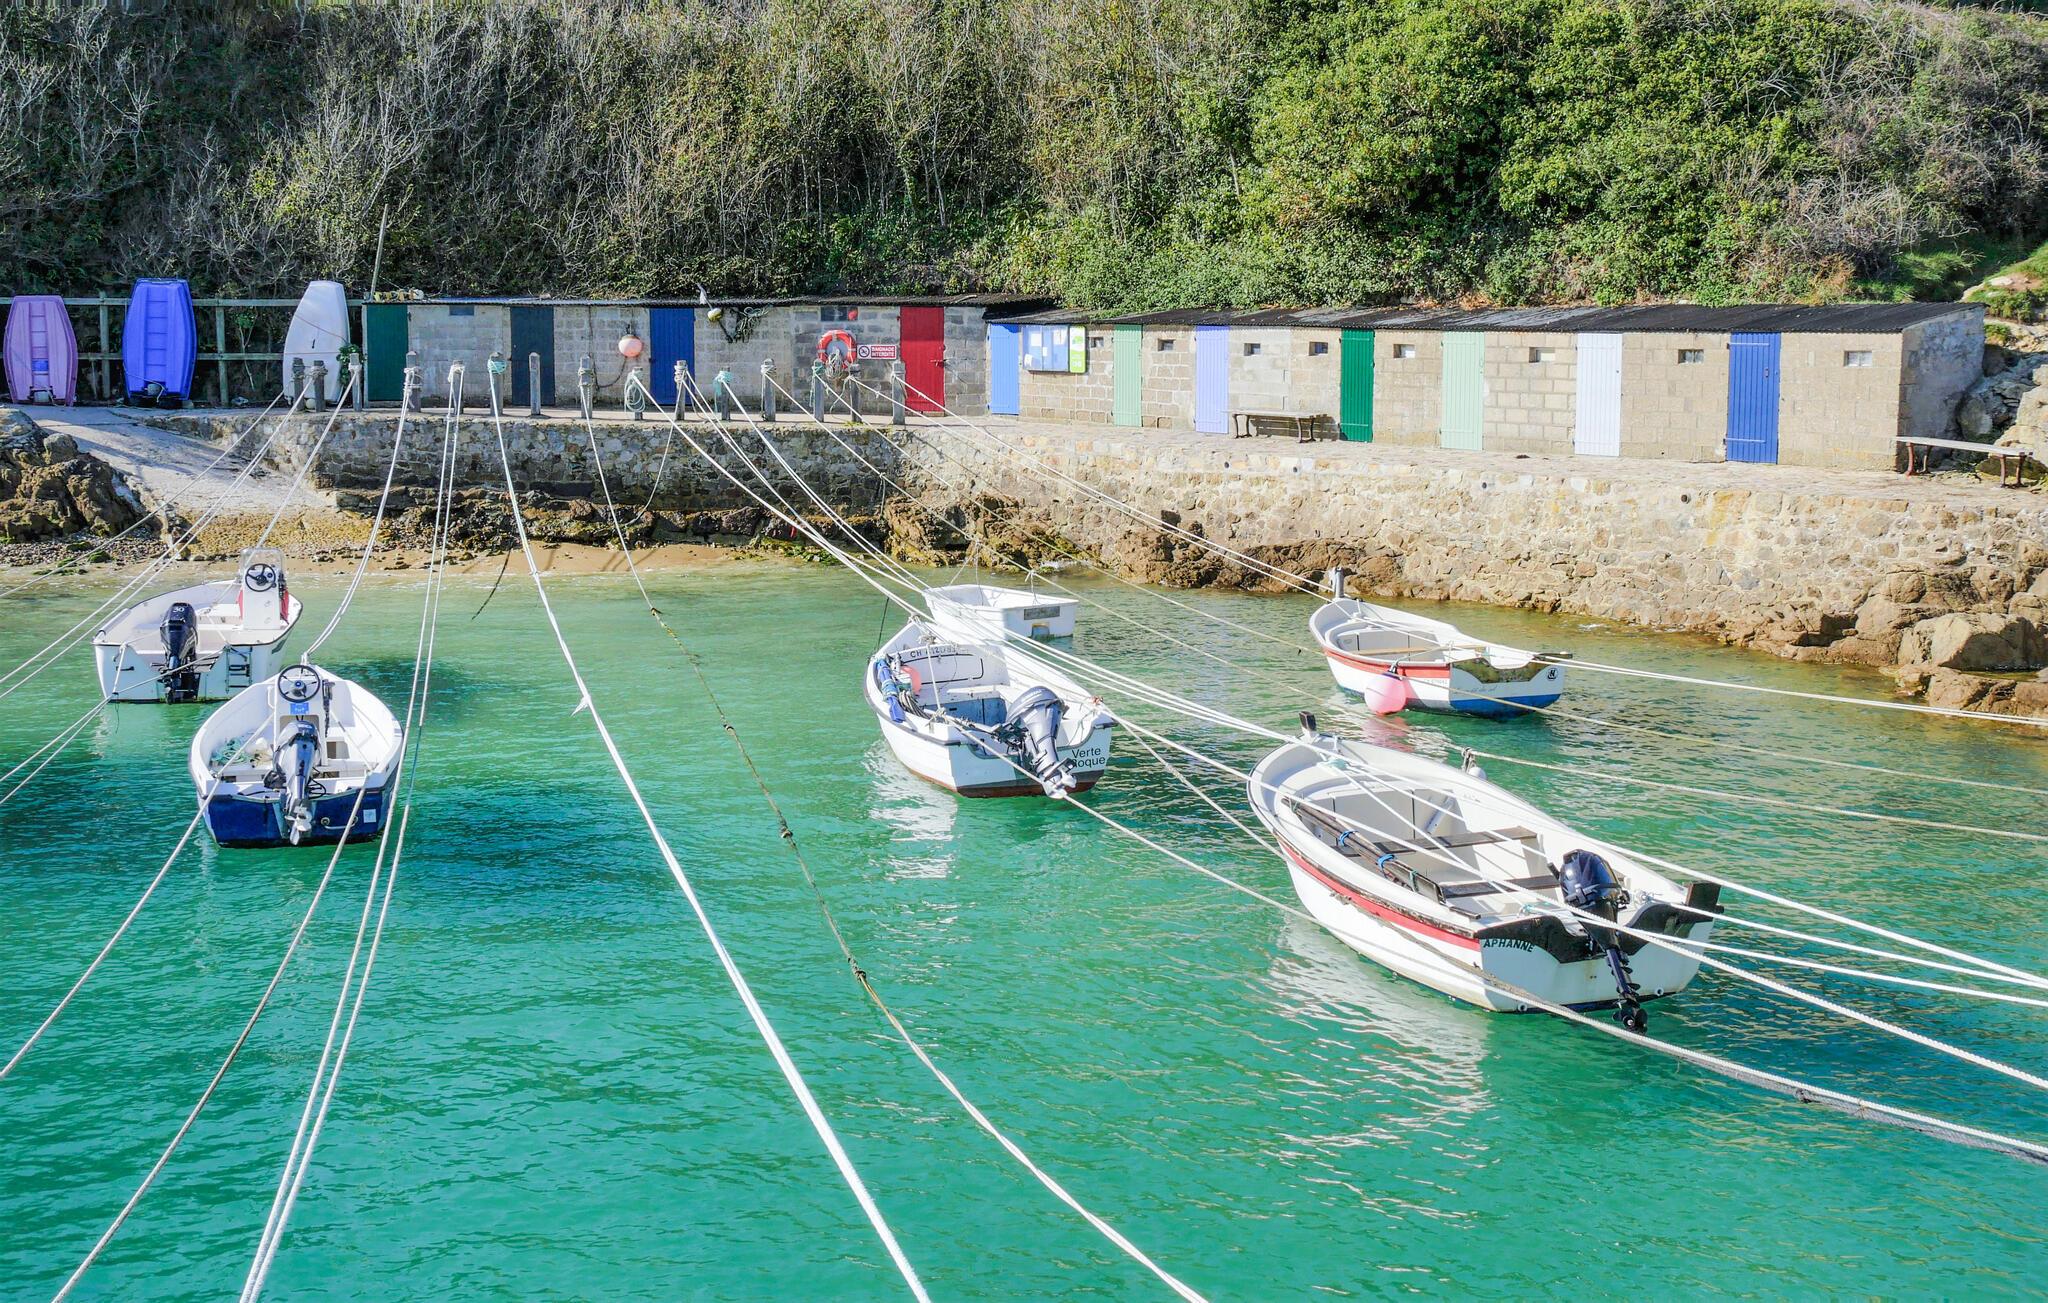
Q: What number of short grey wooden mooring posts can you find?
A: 15